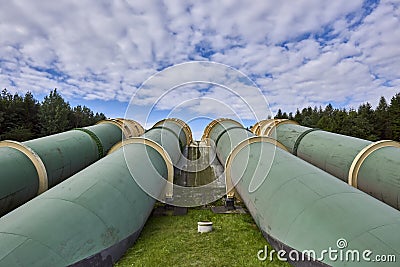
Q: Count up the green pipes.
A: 4